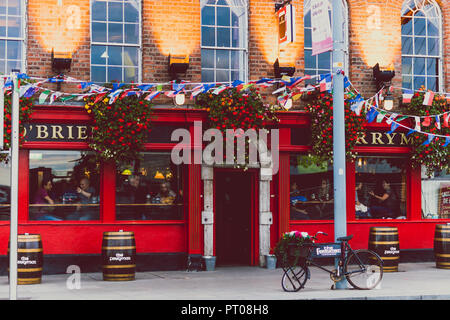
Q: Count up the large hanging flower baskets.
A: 5